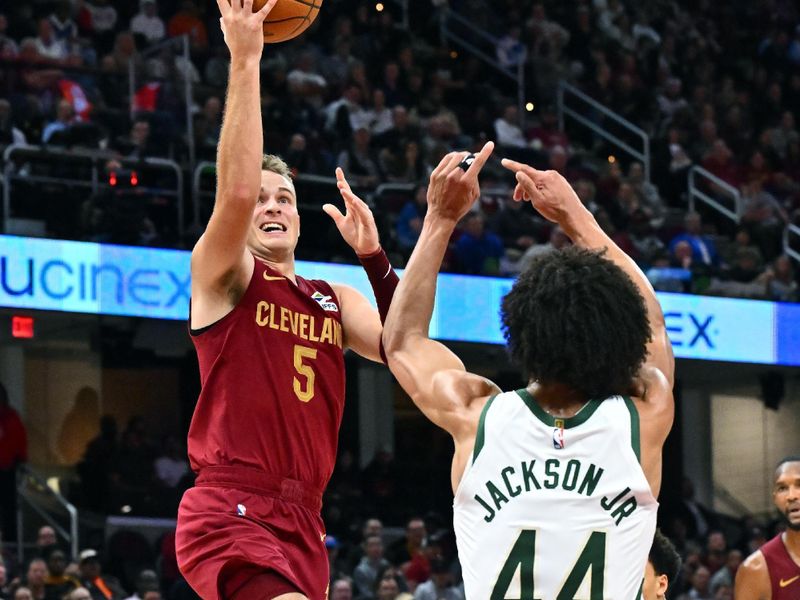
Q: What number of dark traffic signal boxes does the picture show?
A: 0